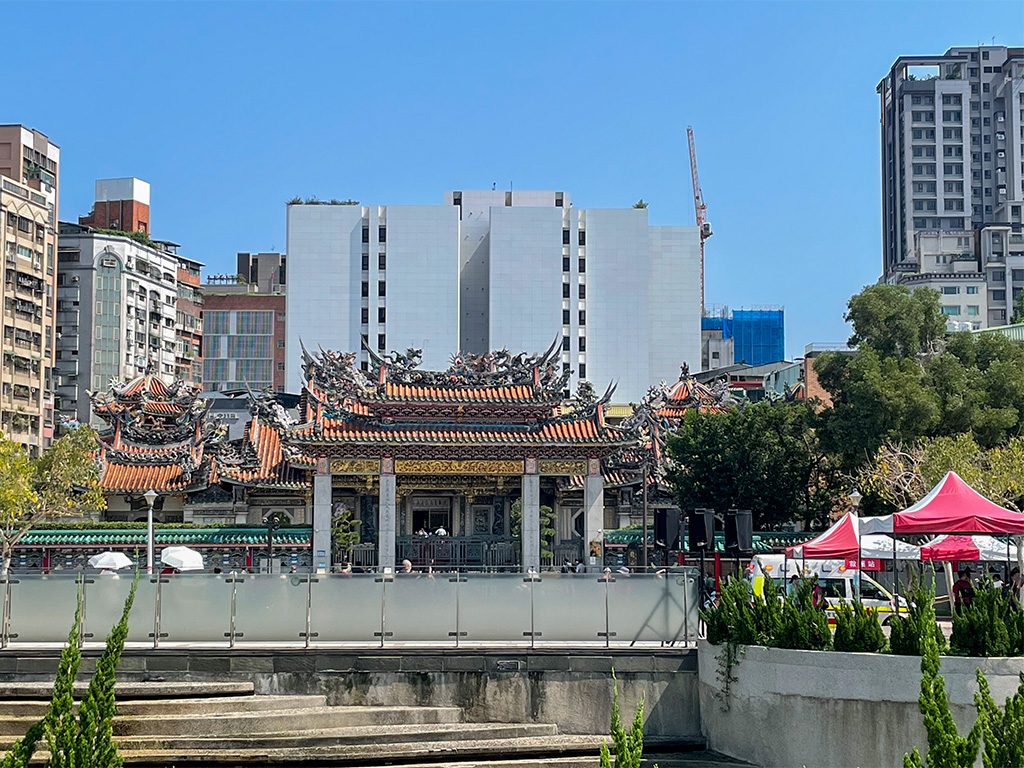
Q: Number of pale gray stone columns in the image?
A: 4